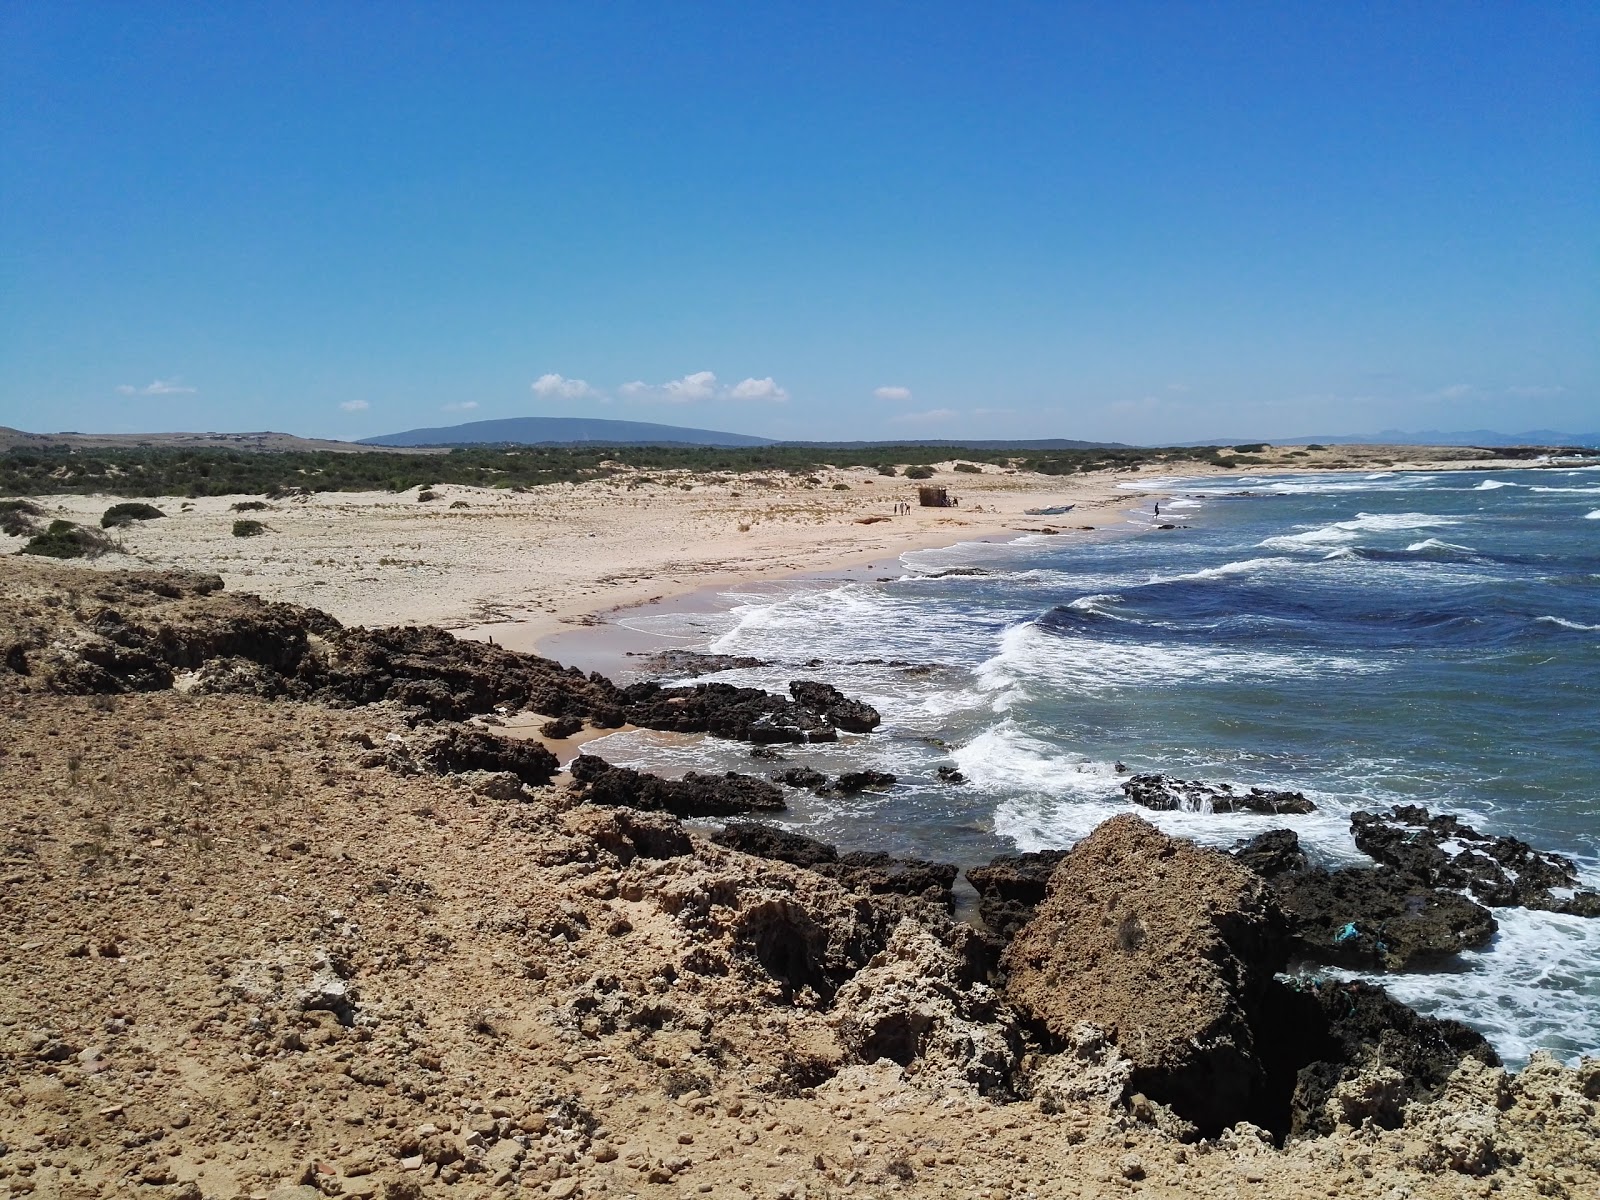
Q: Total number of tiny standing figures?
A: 4